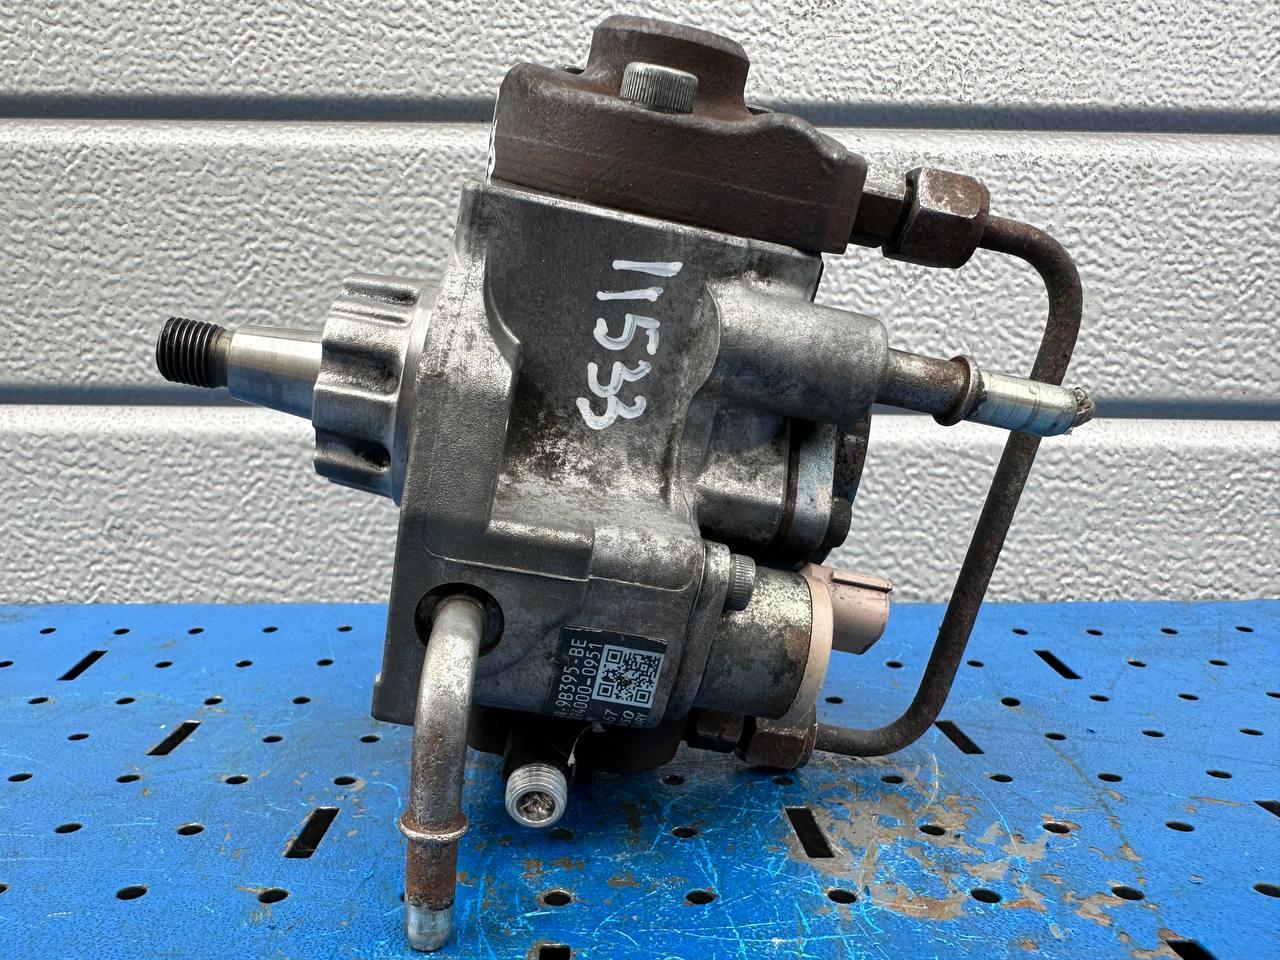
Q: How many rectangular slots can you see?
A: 9